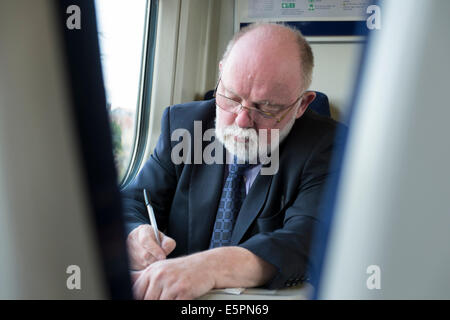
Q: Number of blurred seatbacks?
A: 2